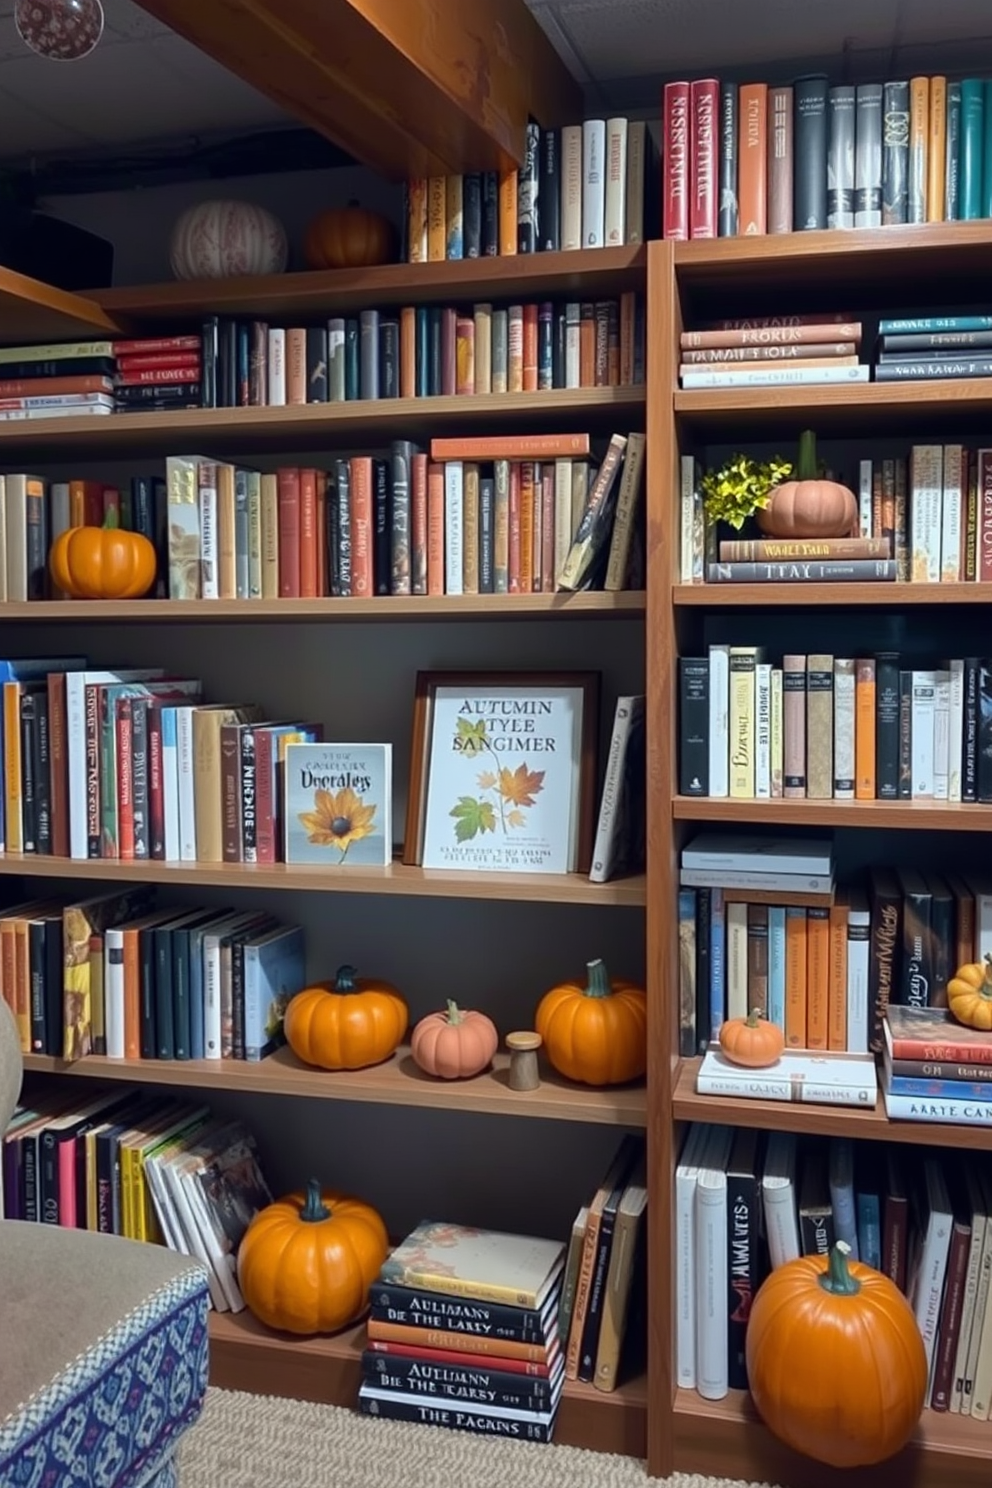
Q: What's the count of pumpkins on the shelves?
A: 11